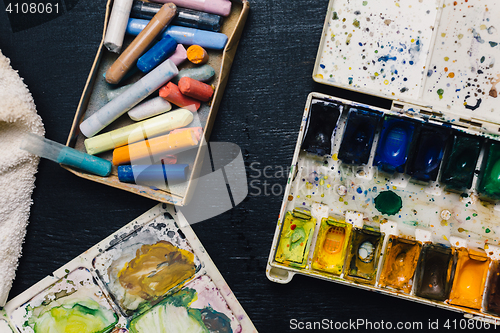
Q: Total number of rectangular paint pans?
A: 13